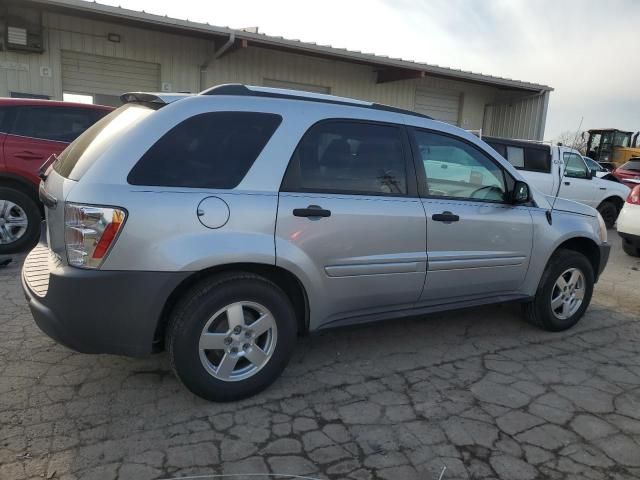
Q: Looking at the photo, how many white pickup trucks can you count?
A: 1